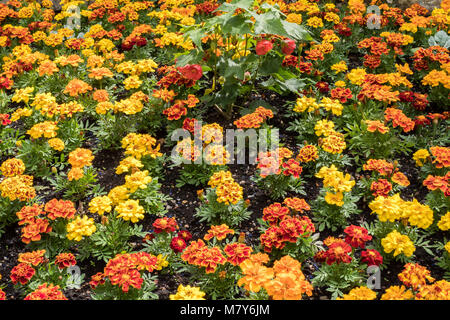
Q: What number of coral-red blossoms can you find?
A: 3